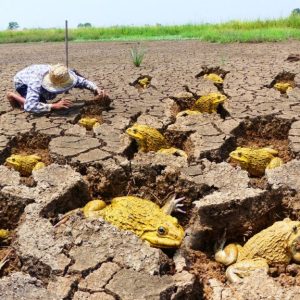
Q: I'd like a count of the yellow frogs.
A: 11